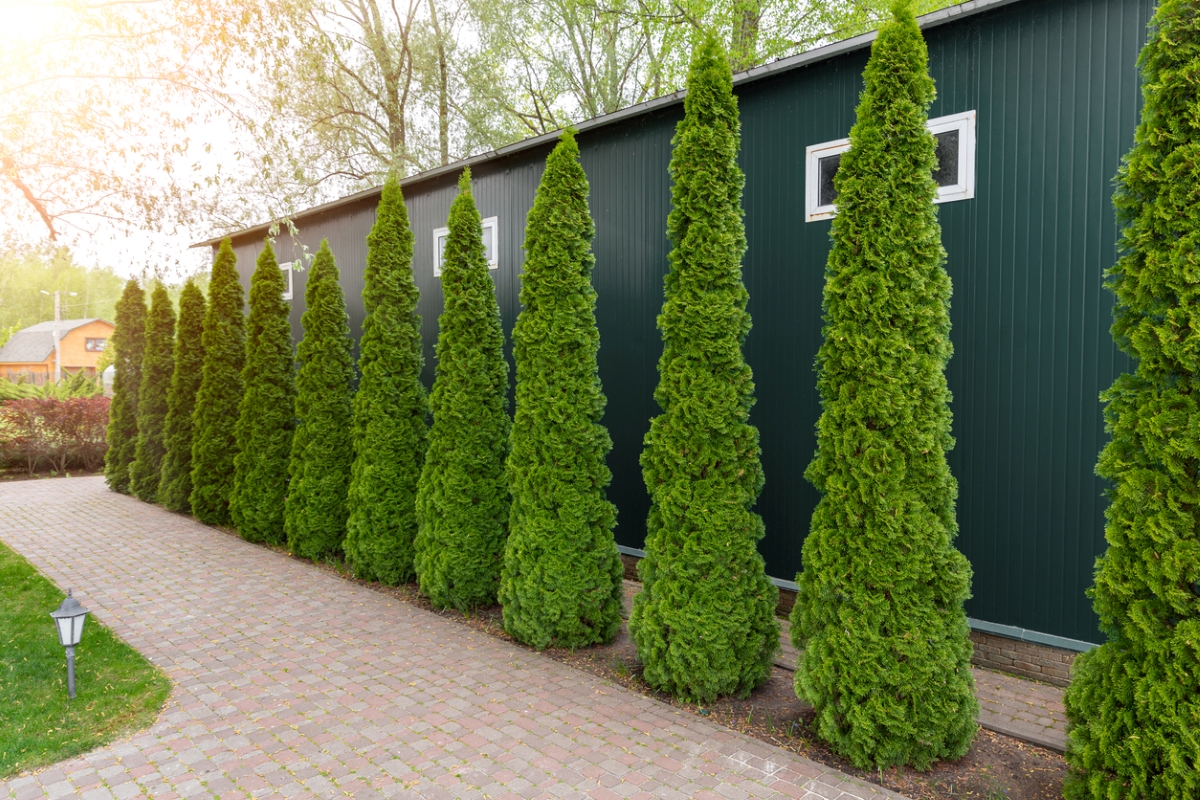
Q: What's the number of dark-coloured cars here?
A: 0